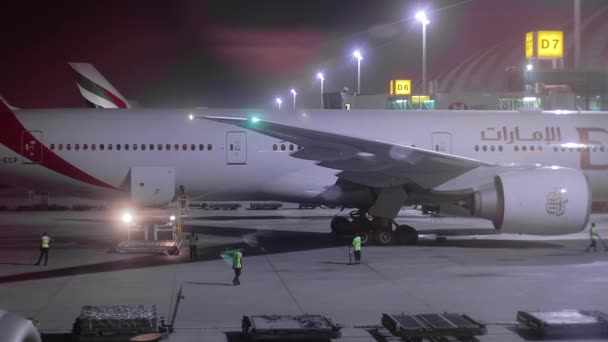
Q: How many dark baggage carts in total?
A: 4